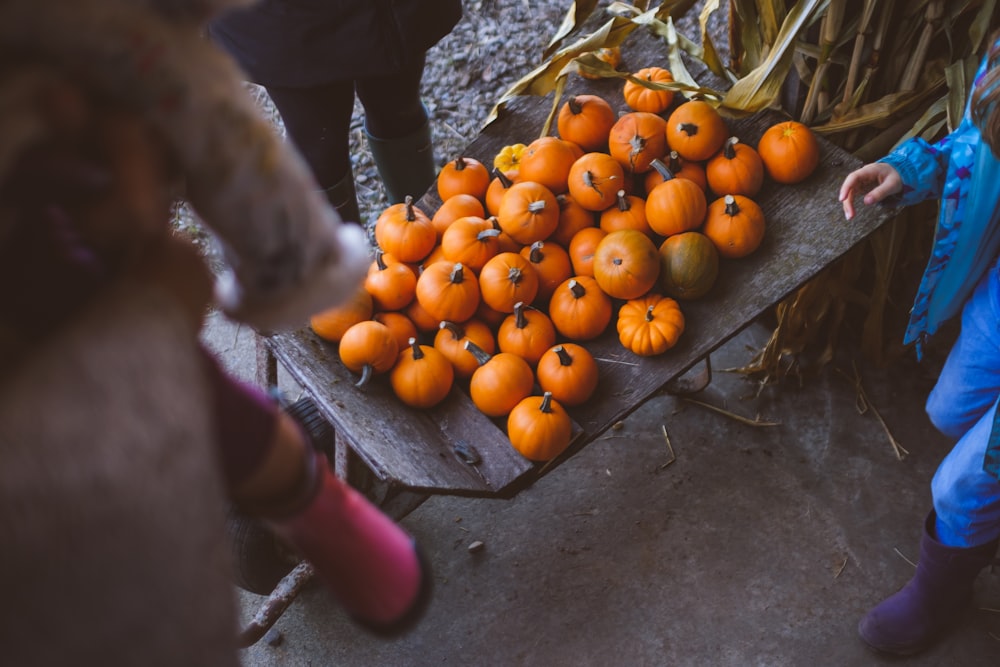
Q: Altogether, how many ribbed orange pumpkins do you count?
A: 2